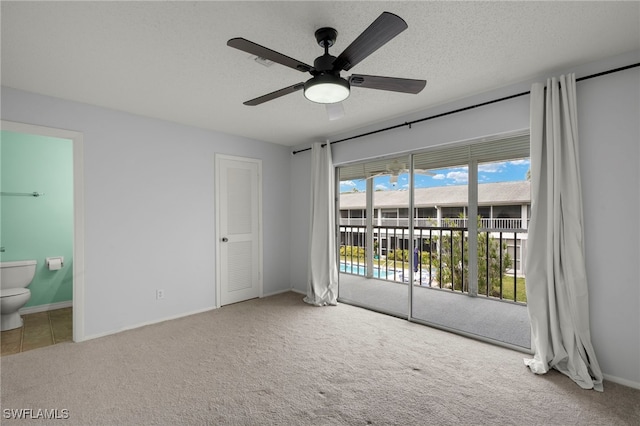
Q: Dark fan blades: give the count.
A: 4